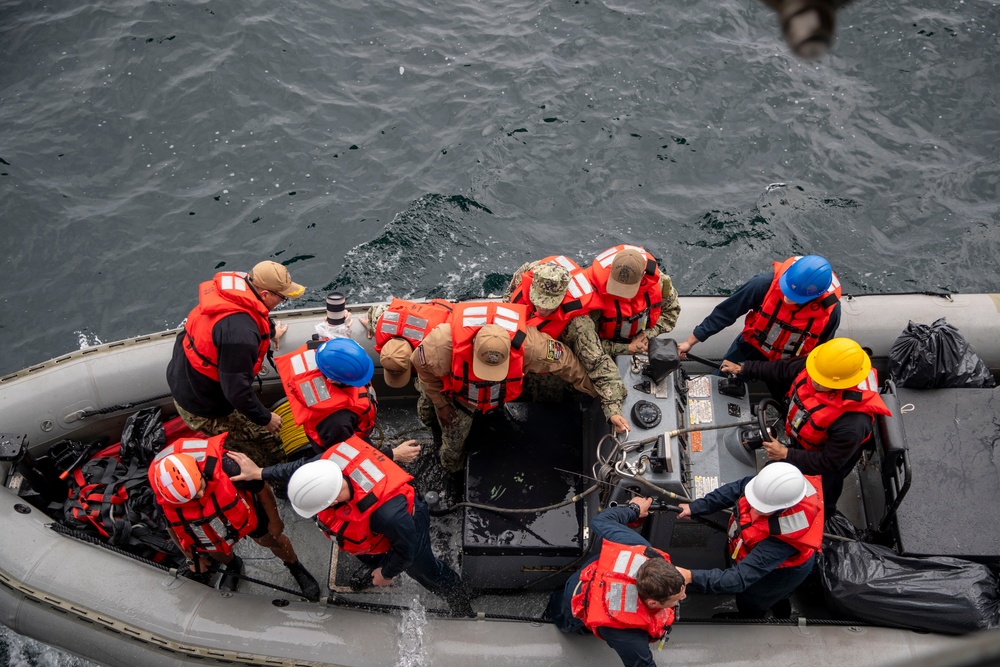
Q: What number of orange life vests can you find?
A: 12